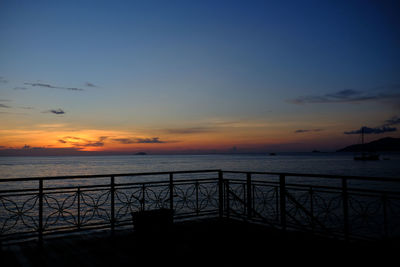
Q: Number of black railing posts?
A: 7